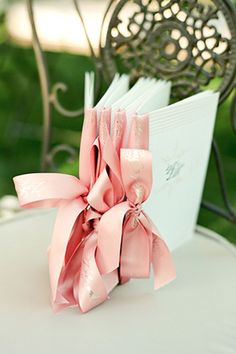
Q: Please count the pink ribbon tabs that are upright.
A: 4